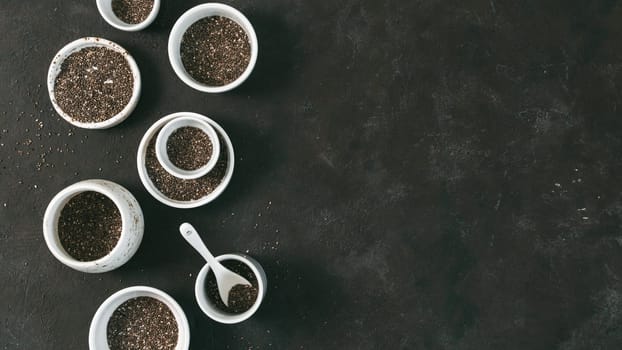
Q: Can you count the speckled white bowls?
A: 2